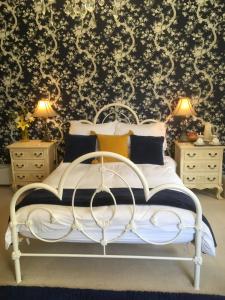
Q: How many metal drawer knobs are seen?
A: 12